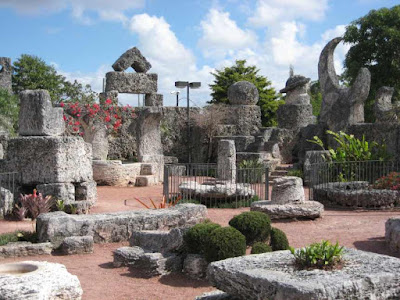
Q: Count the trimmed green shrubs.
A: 5